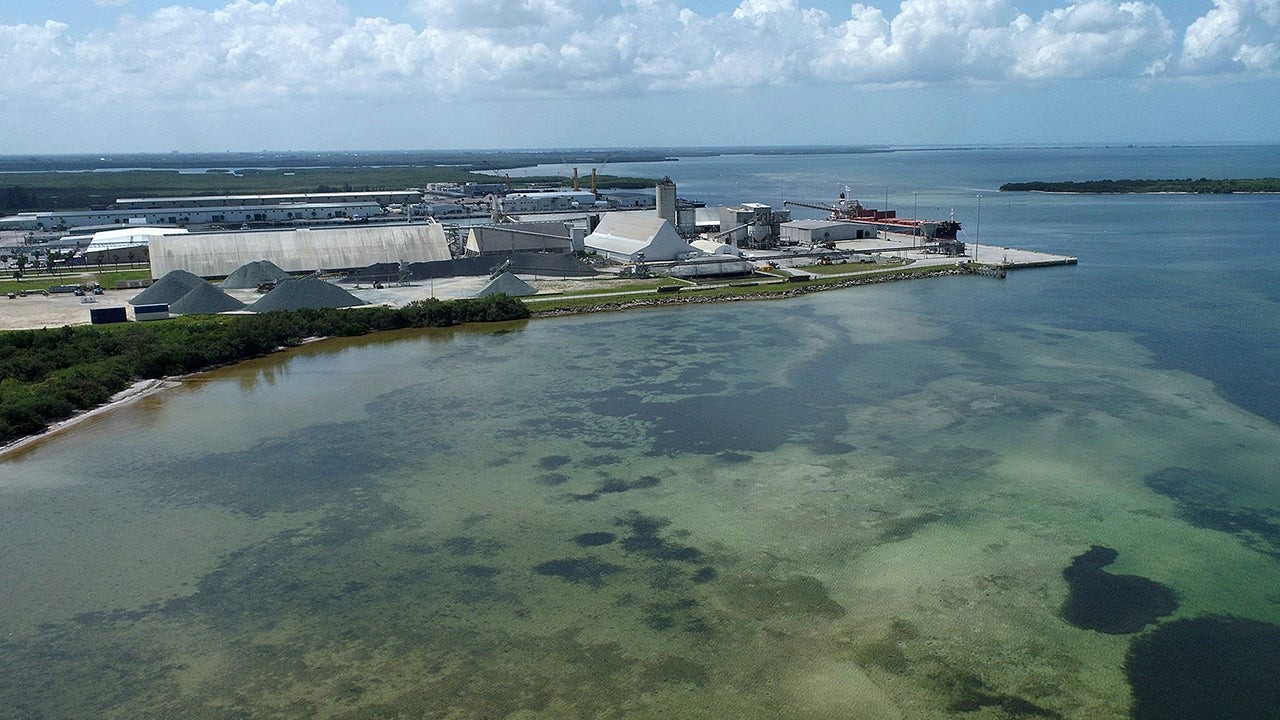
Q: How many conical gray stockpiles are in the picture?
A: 5